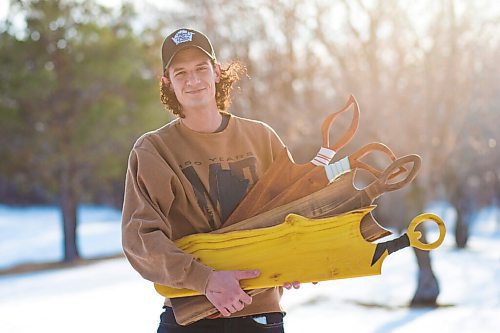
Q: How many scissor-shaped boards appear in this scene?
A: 4